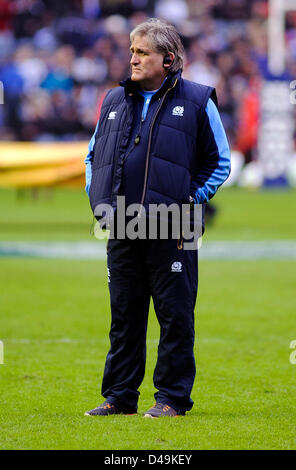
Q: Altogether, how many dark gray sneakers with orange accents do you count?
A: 2